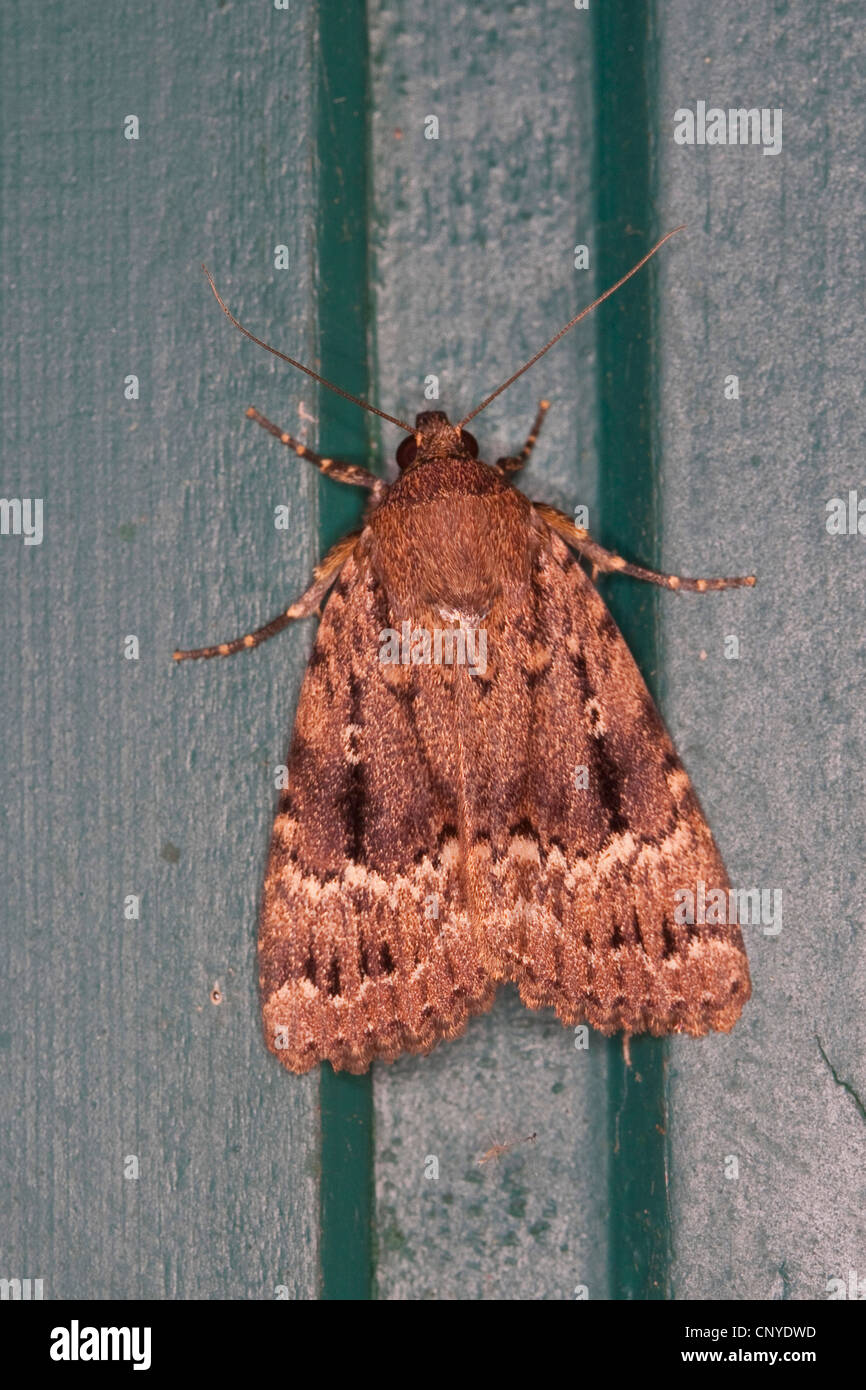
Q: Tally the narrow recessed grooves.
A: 2